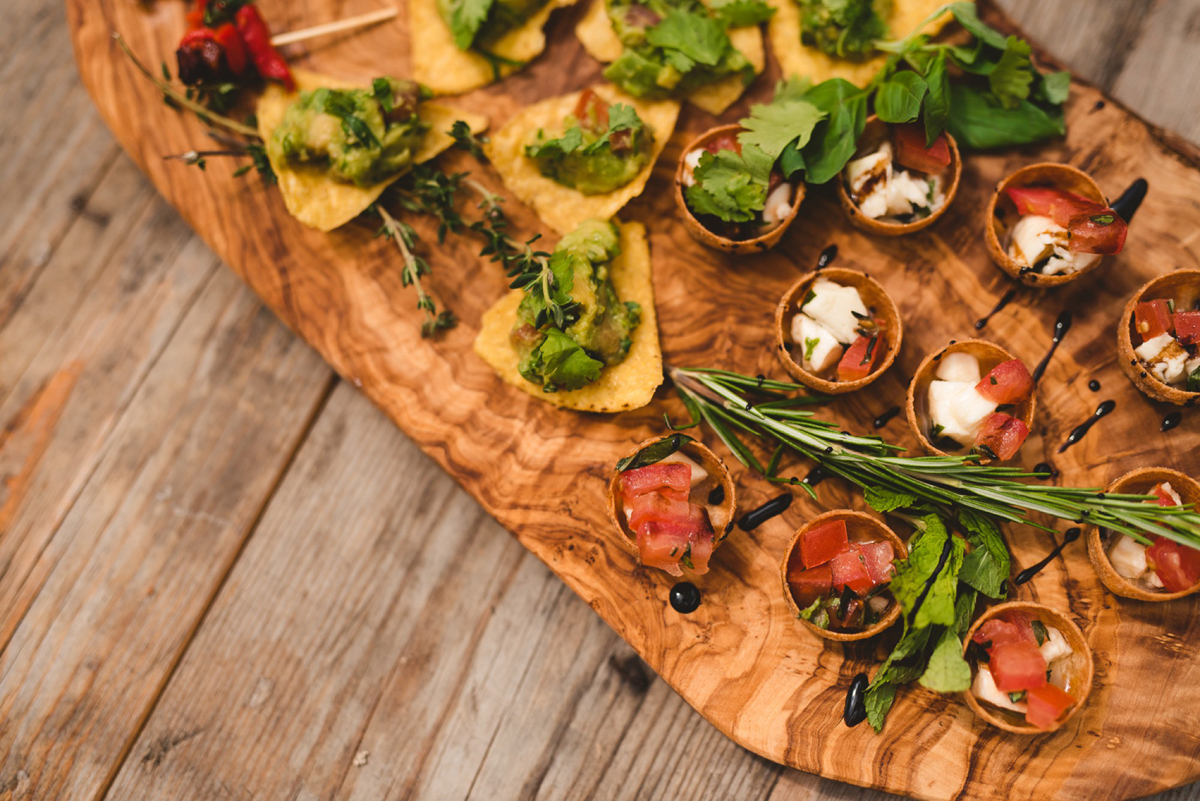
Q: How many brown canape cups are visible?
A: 10